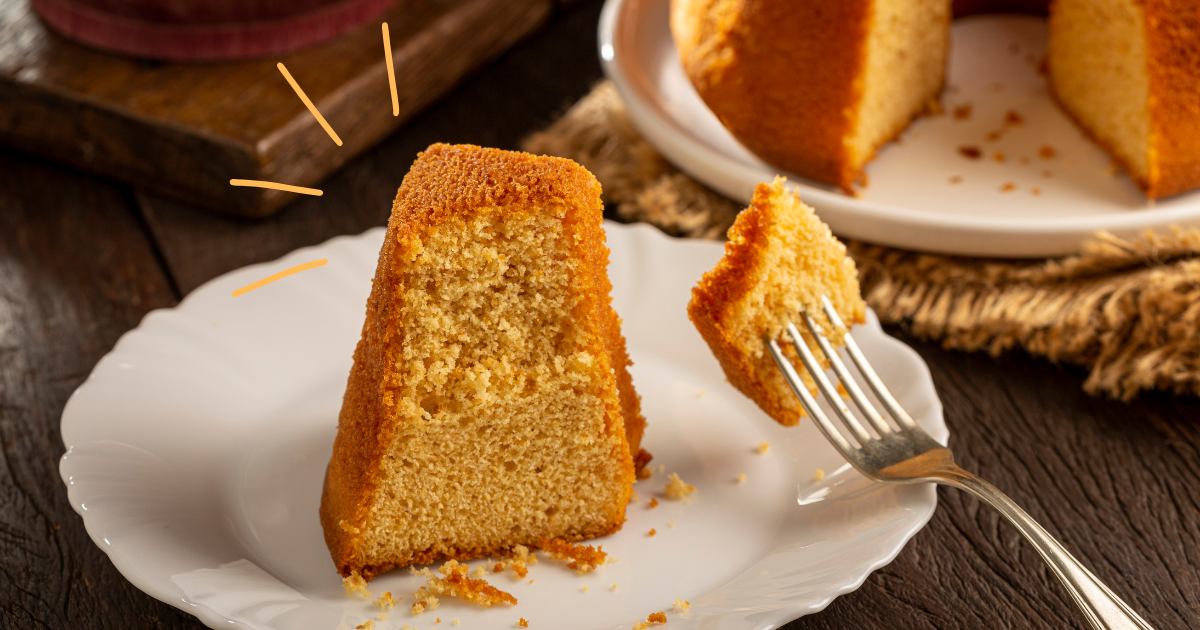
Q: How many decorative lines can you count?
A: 4